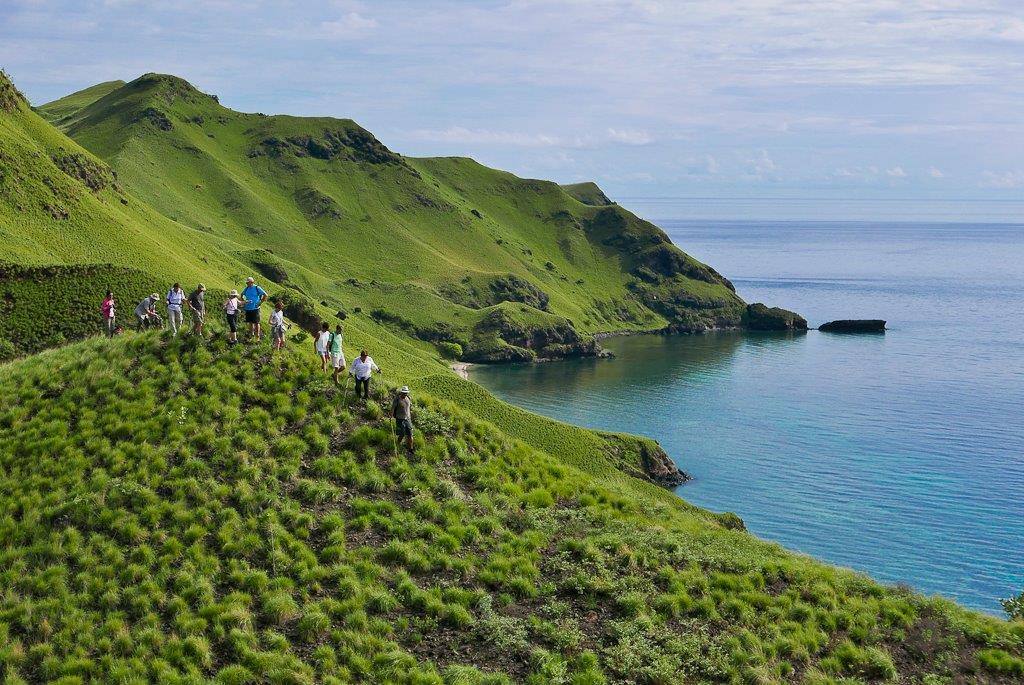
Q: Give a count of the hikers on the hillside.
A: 11